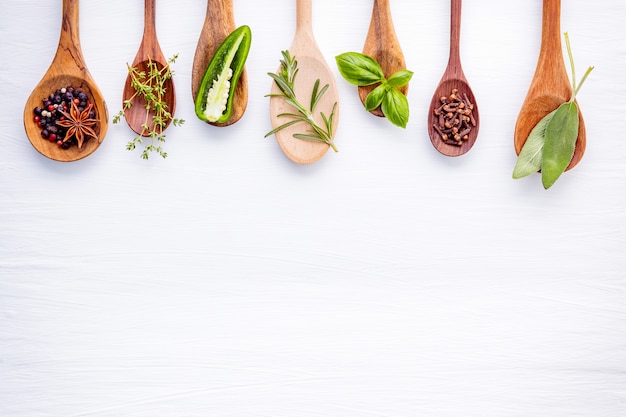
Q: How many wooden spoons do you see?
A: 7